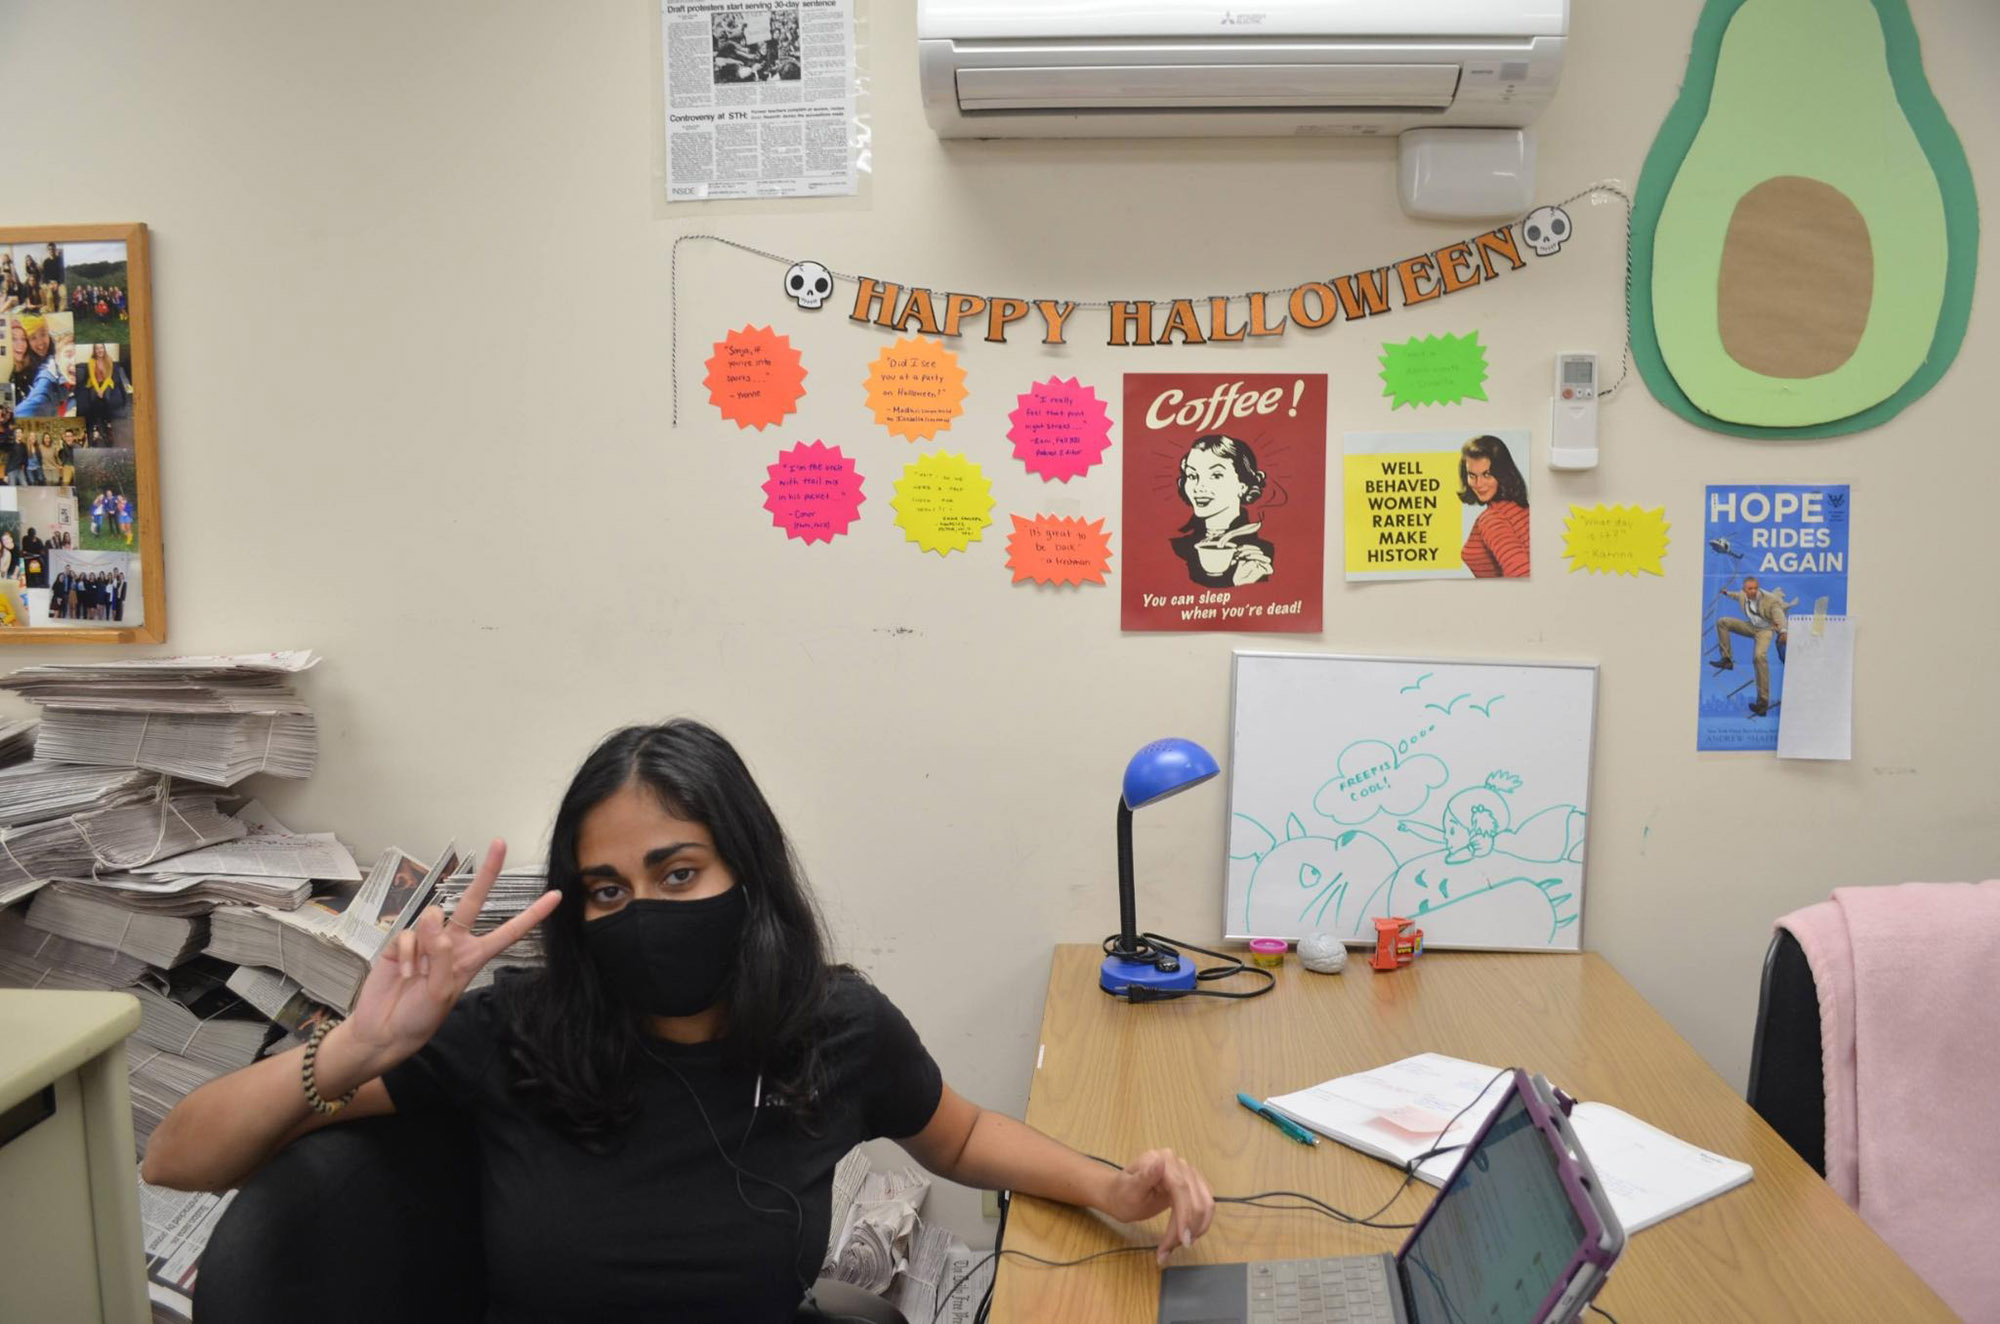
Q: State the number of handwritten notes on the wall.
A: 8